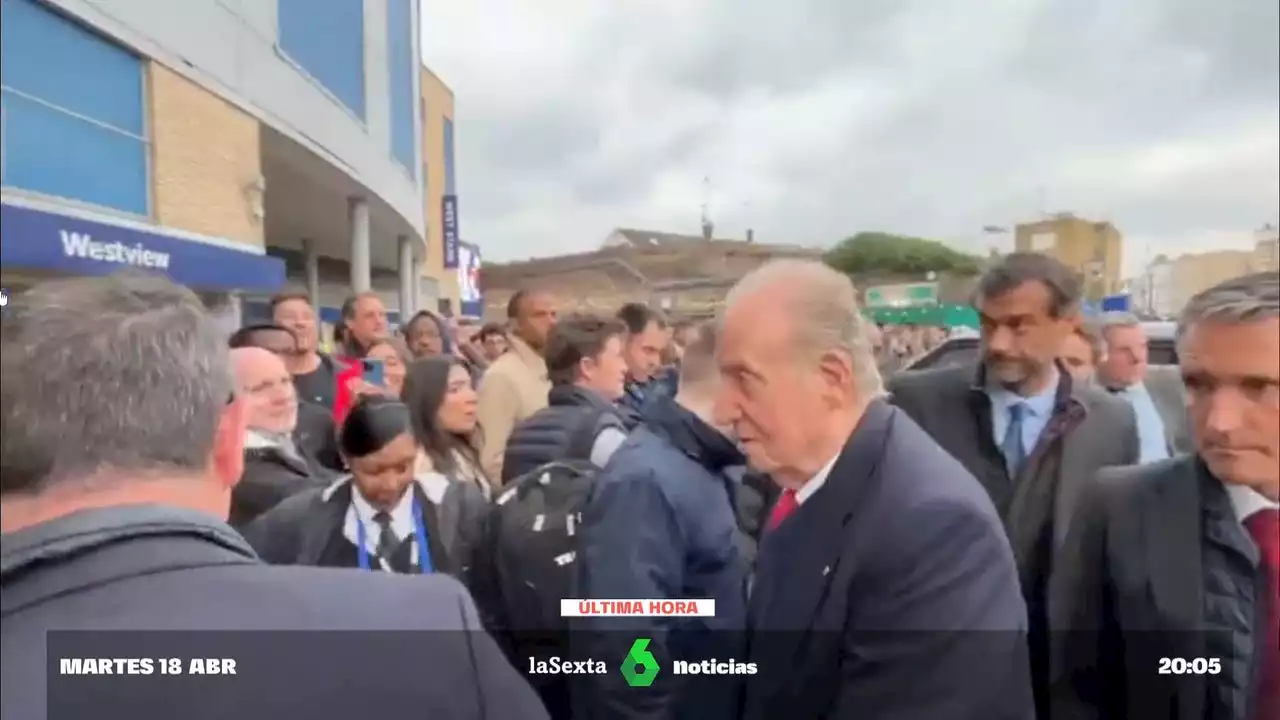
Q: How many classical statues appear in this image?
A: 0